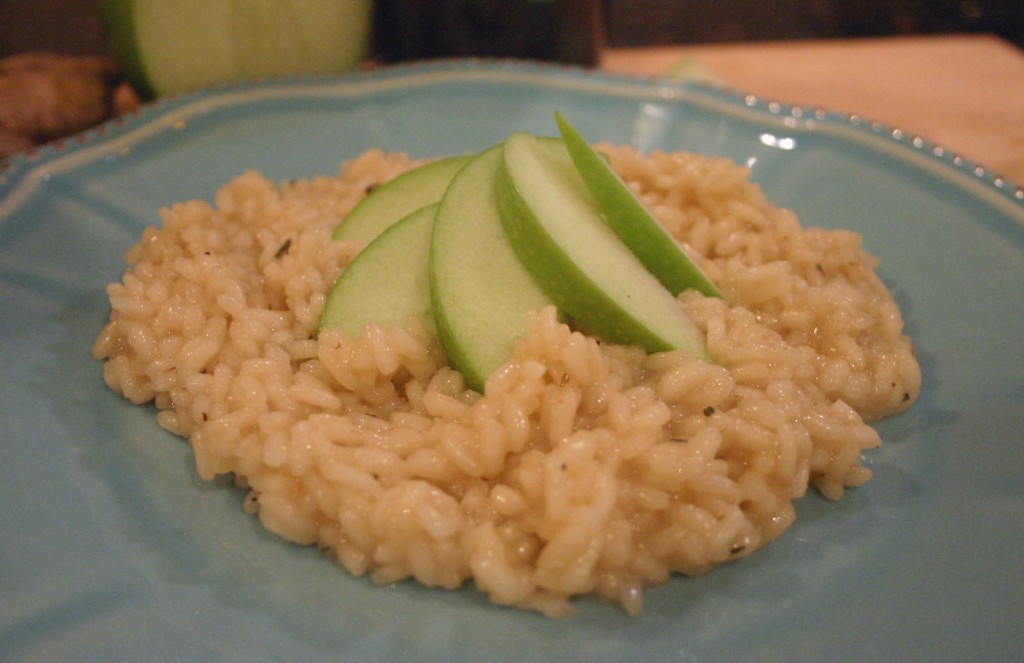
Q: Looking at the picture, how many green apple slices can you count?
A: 5